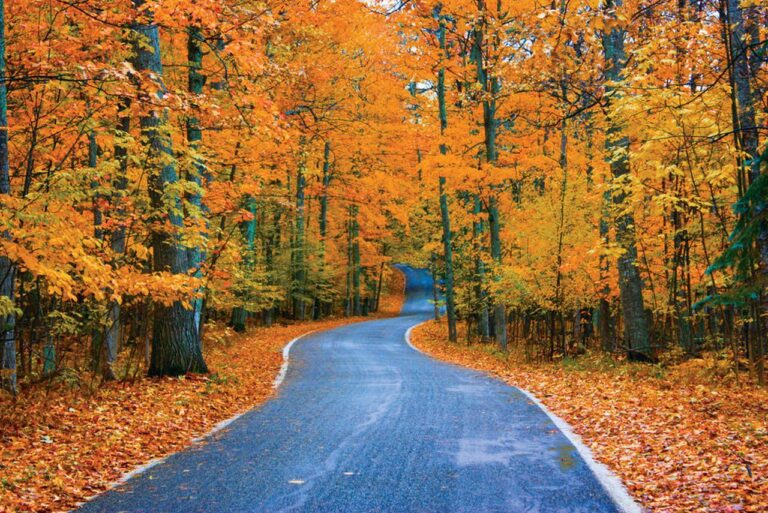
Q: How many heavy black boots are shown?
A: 0